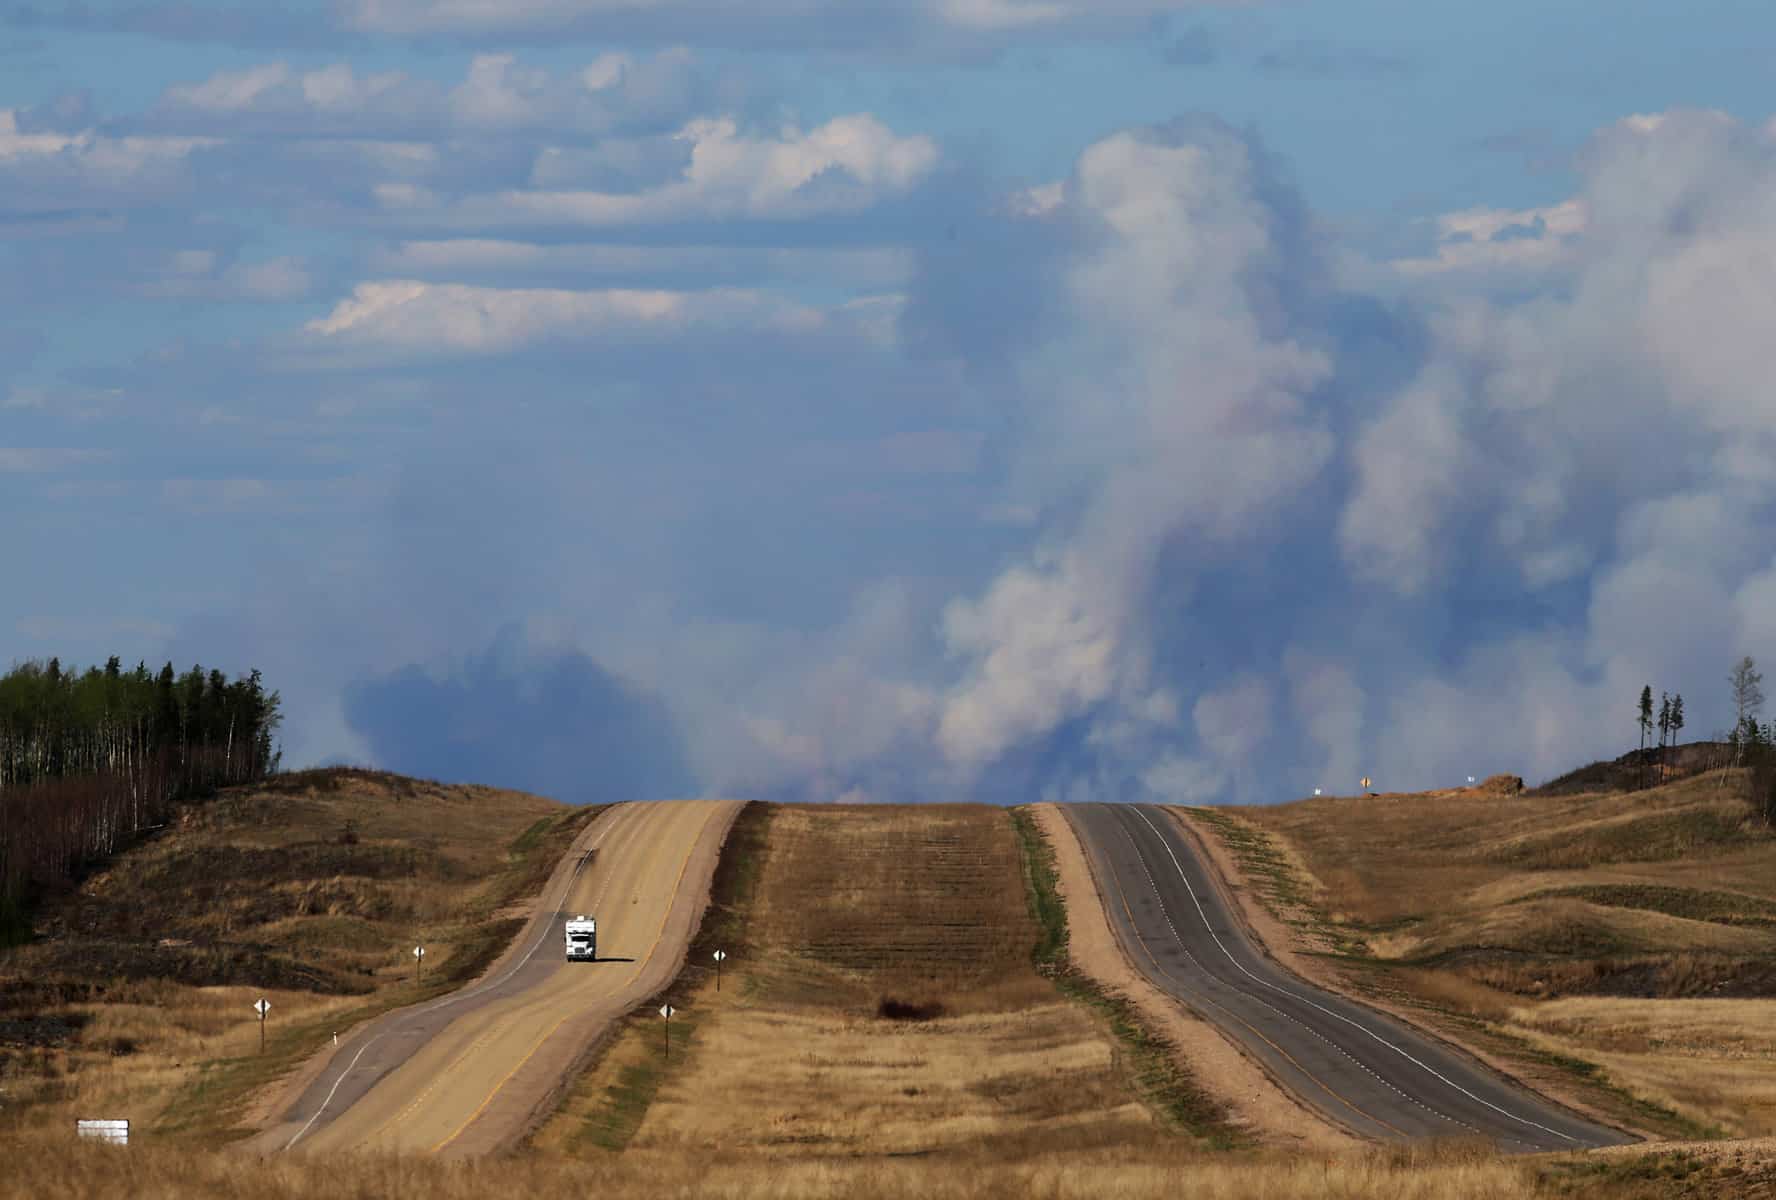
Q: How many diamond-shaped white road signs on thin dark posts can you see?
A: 4